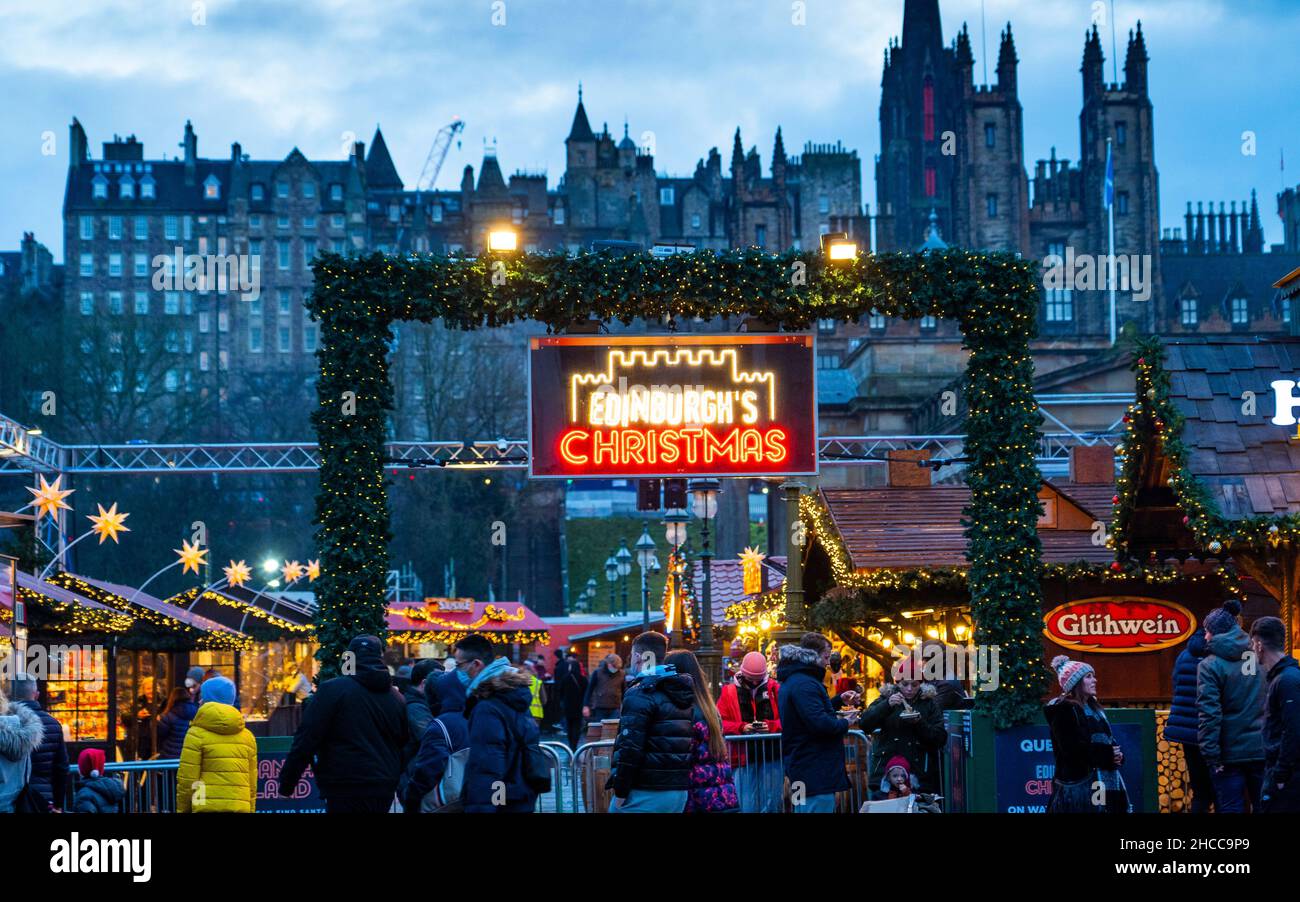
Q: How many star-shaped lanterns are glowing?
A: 7